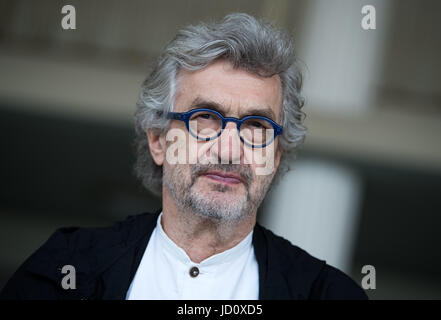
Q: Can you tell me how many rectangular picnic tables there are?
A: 0